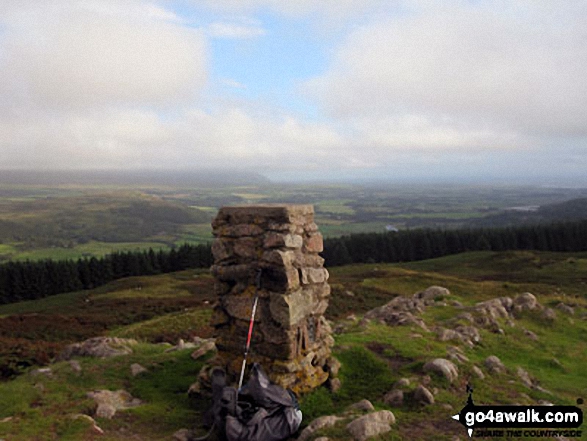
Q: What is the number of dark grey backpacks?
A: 1